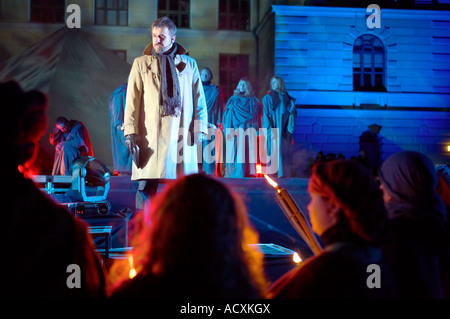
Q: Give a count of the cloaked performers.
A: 5